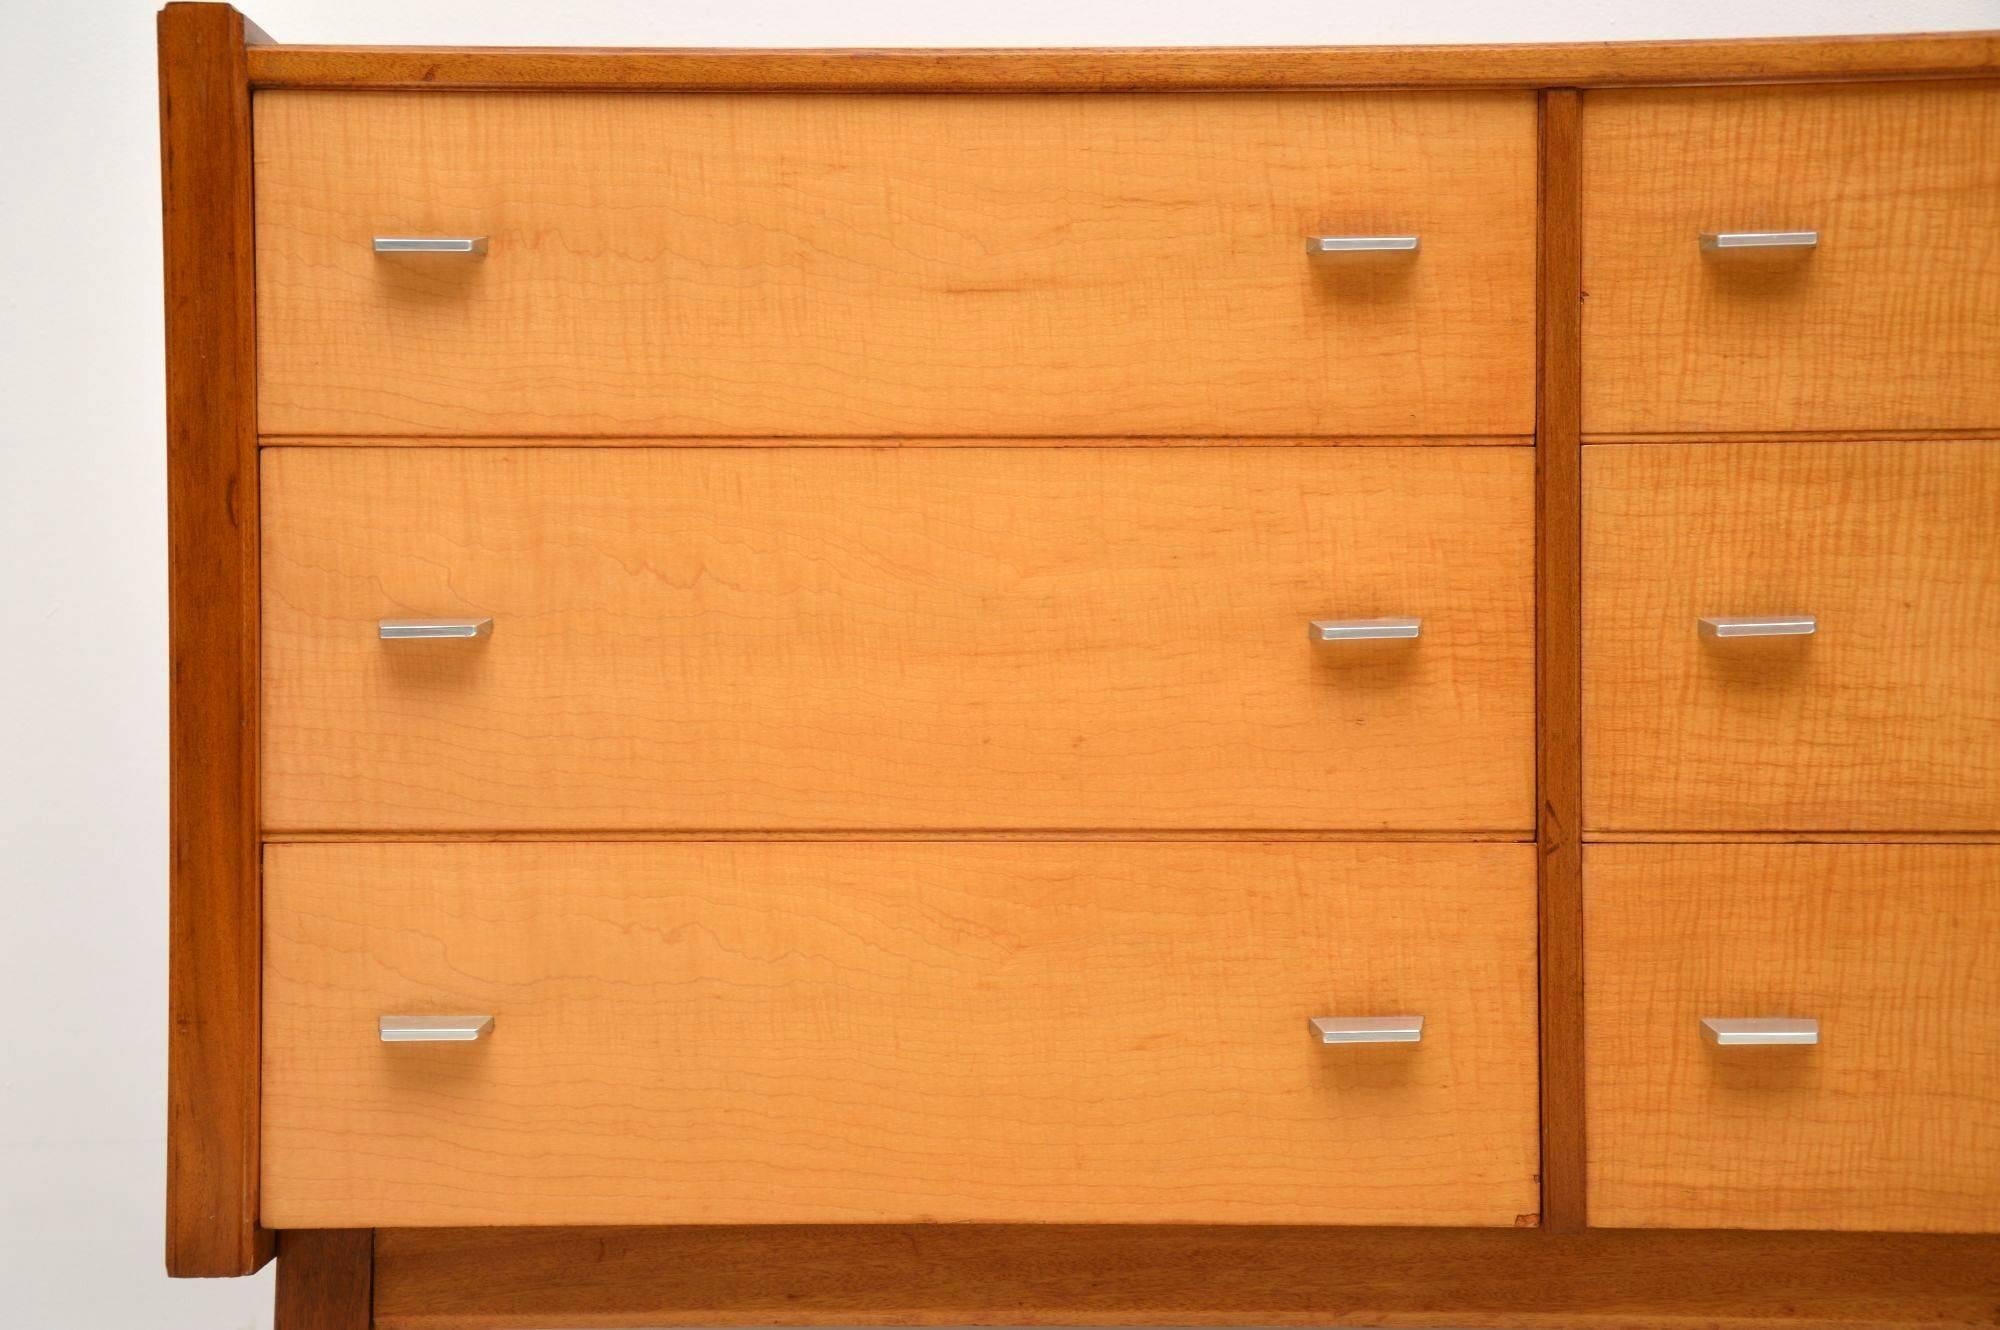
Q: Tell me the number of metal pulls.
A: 9